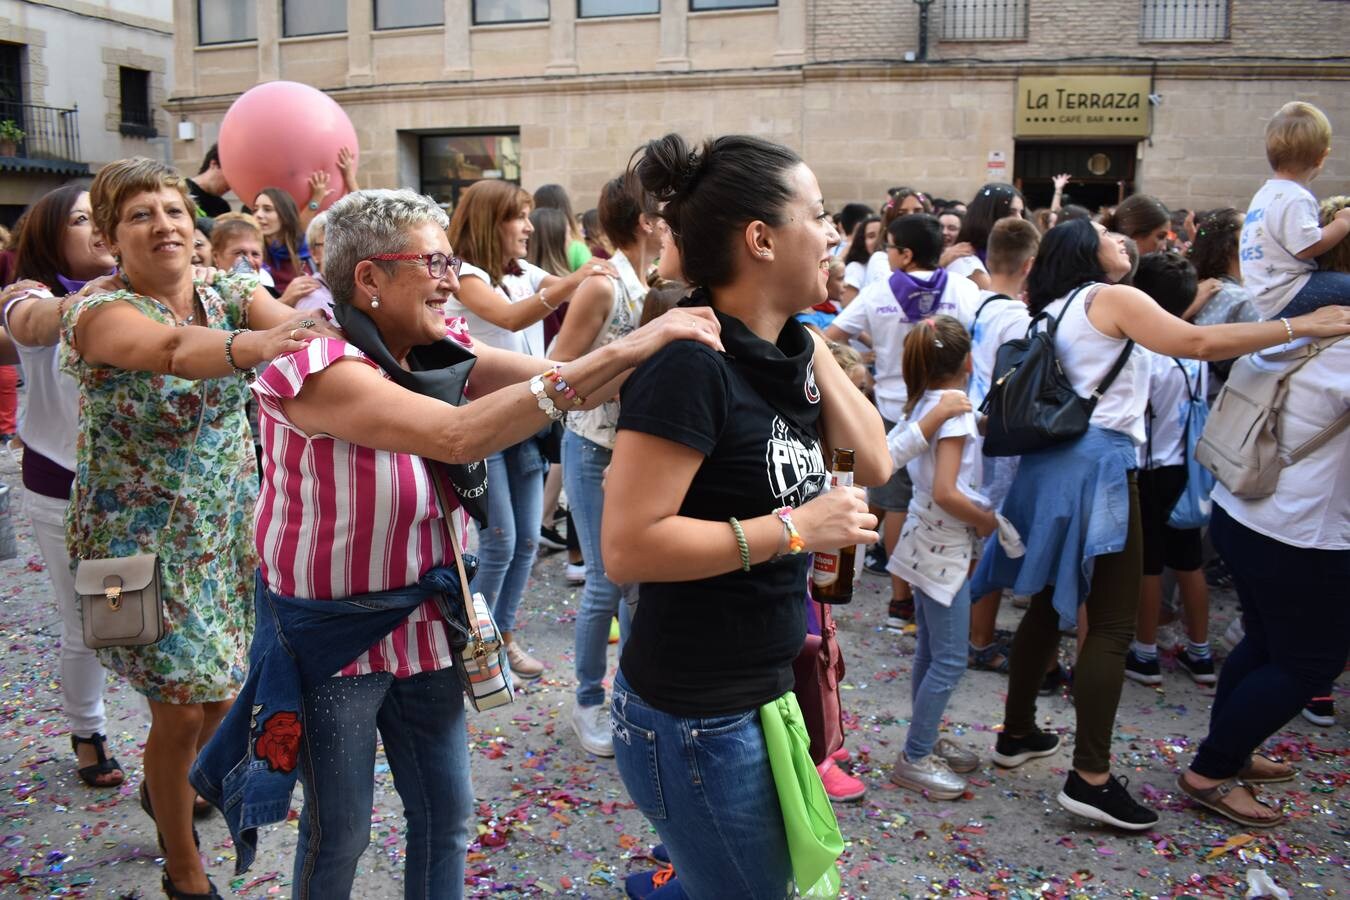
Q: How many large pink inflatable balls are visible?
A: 1